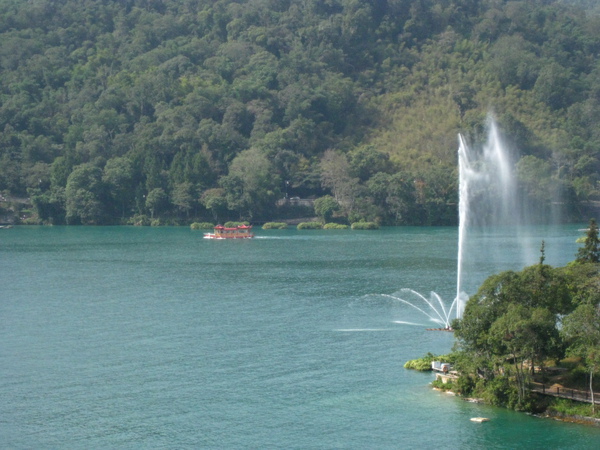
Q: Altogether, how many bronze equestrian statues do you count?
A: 0